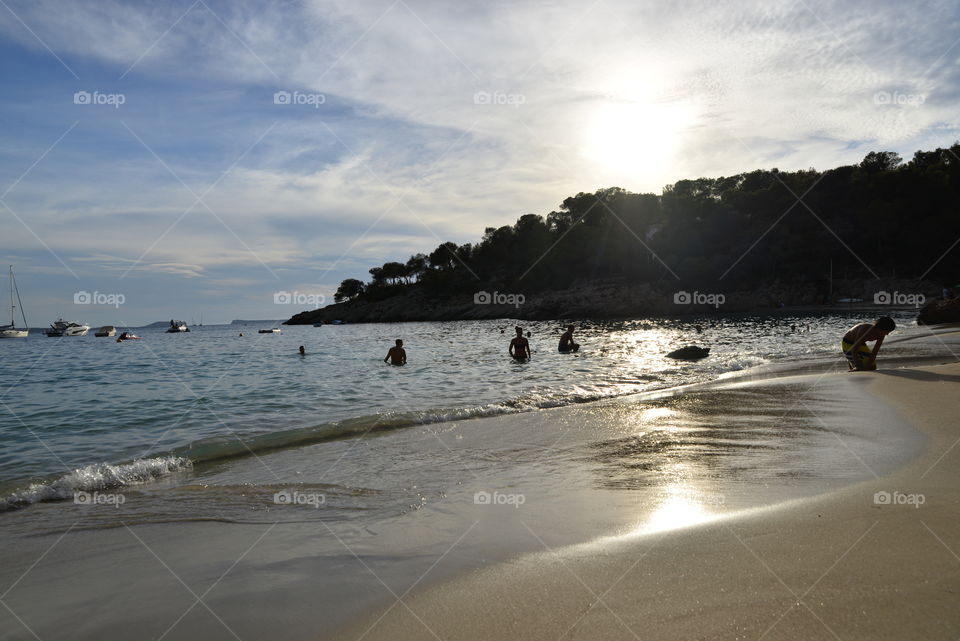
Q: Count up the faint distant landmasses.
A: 2